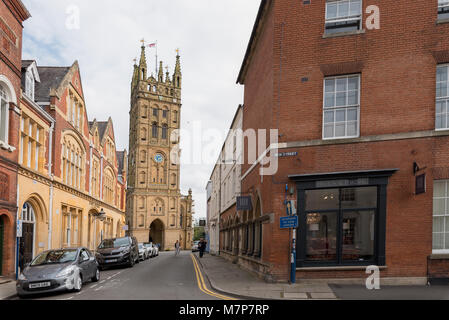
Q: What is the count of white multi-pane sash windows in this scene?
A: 5